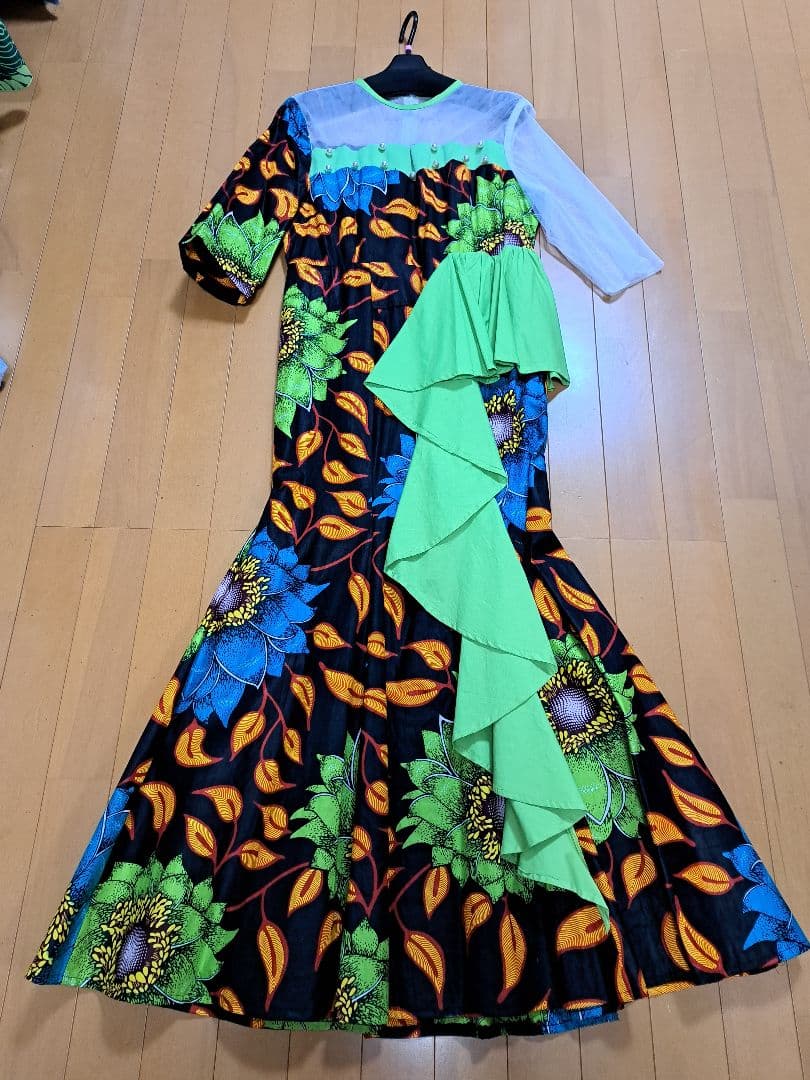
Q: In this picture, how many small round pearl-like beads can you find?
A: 11